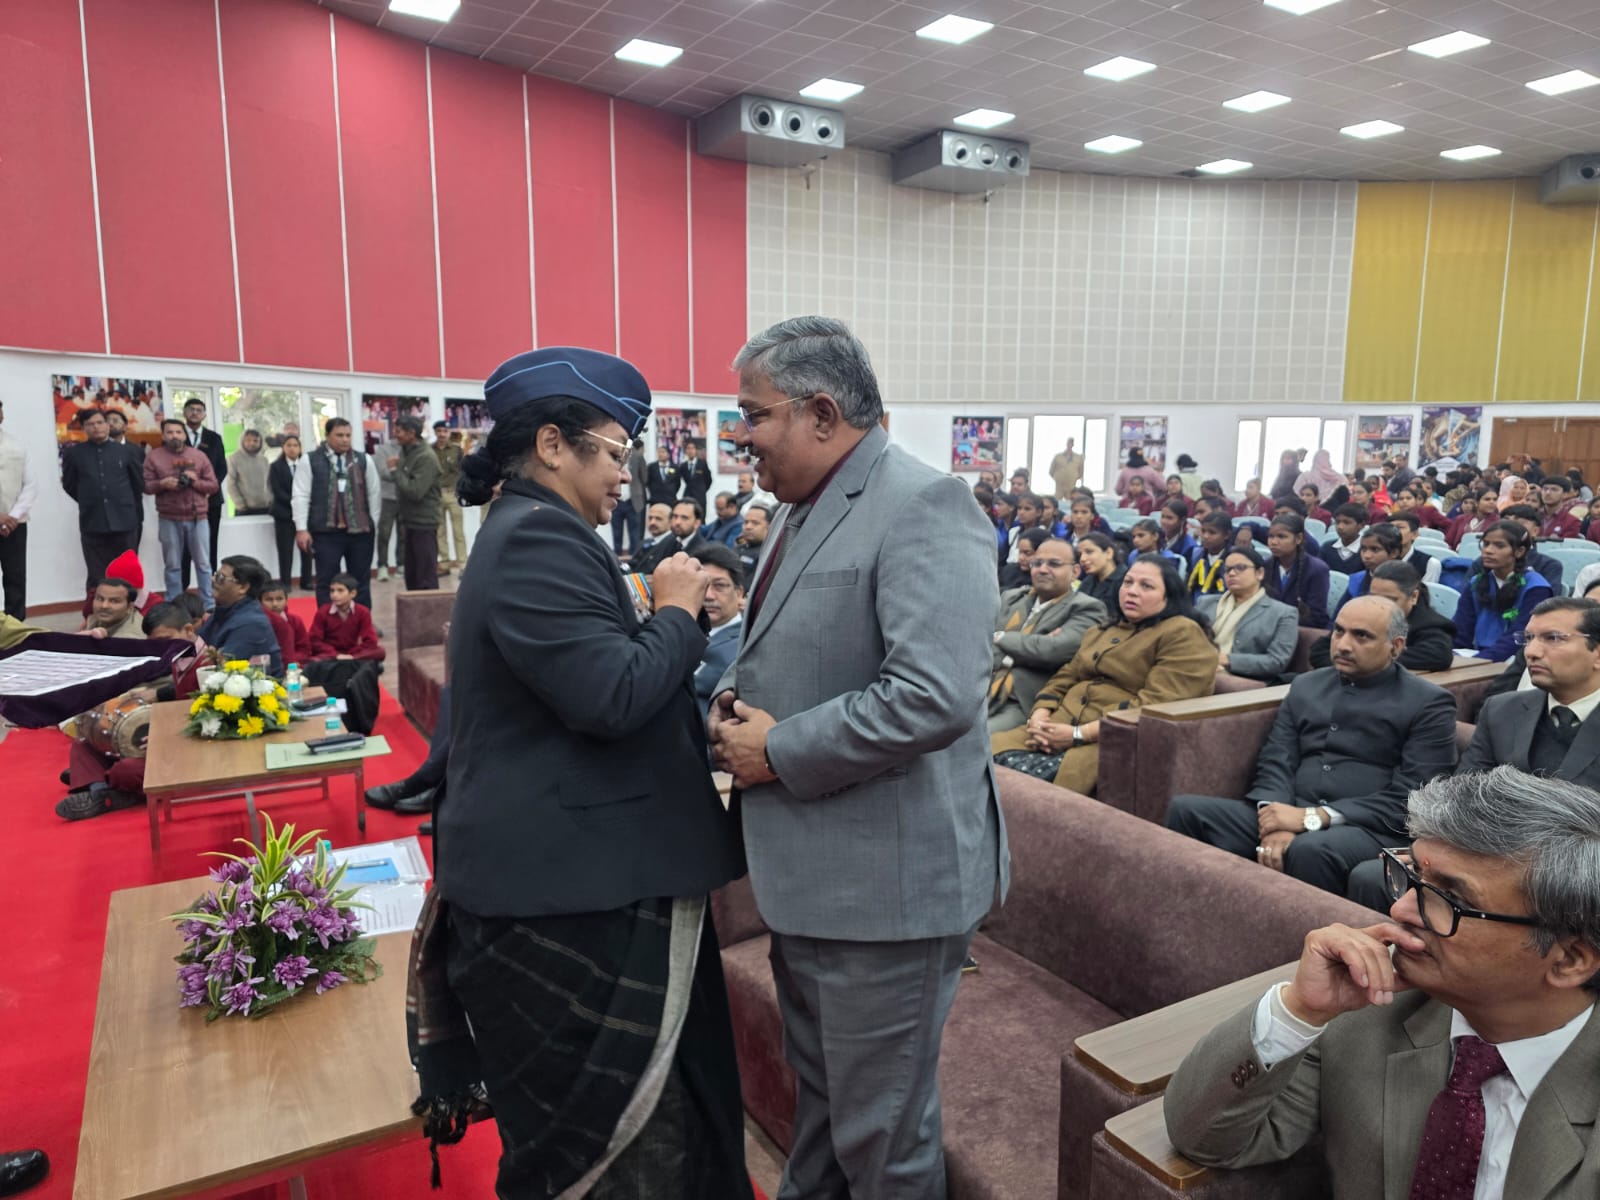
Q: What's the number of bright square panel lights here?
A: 14